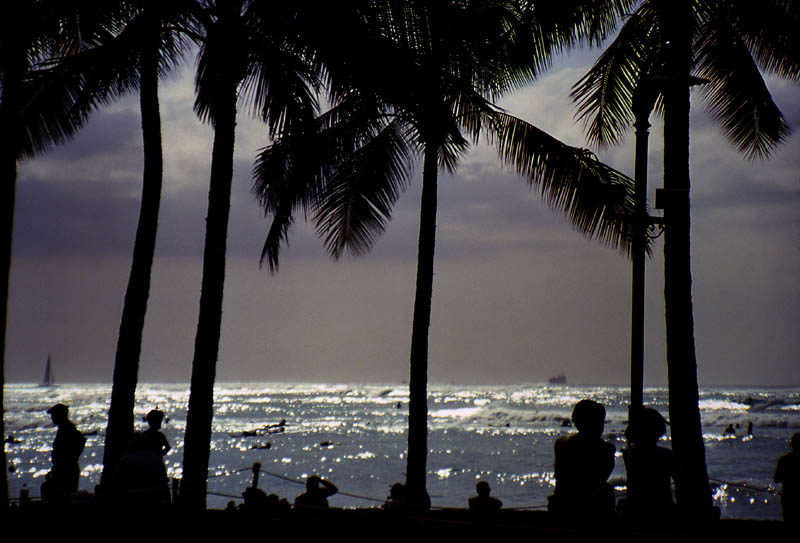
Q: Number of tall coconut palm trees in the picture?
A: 5